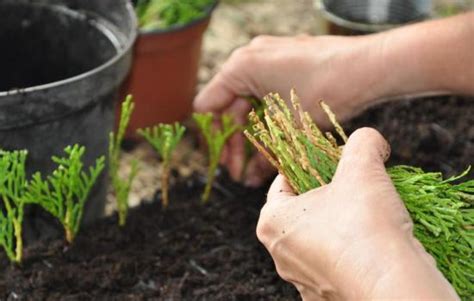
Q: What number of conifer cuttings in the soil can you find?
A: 5